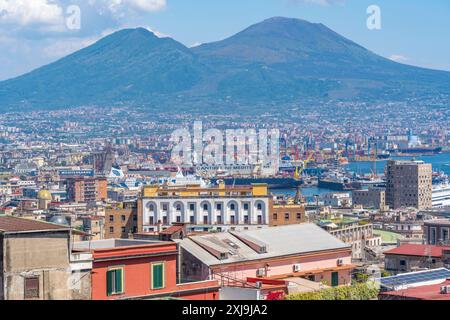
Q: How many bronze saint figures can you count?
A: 0